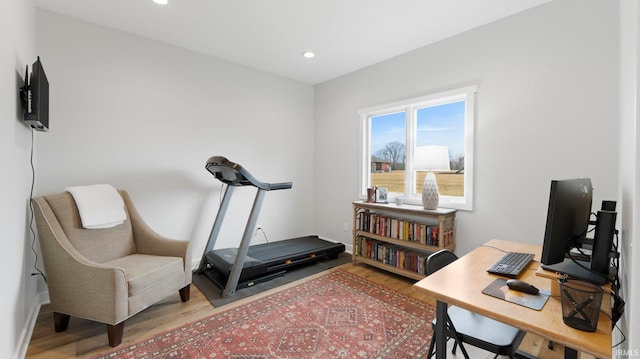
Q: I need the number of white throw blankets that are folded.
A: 1